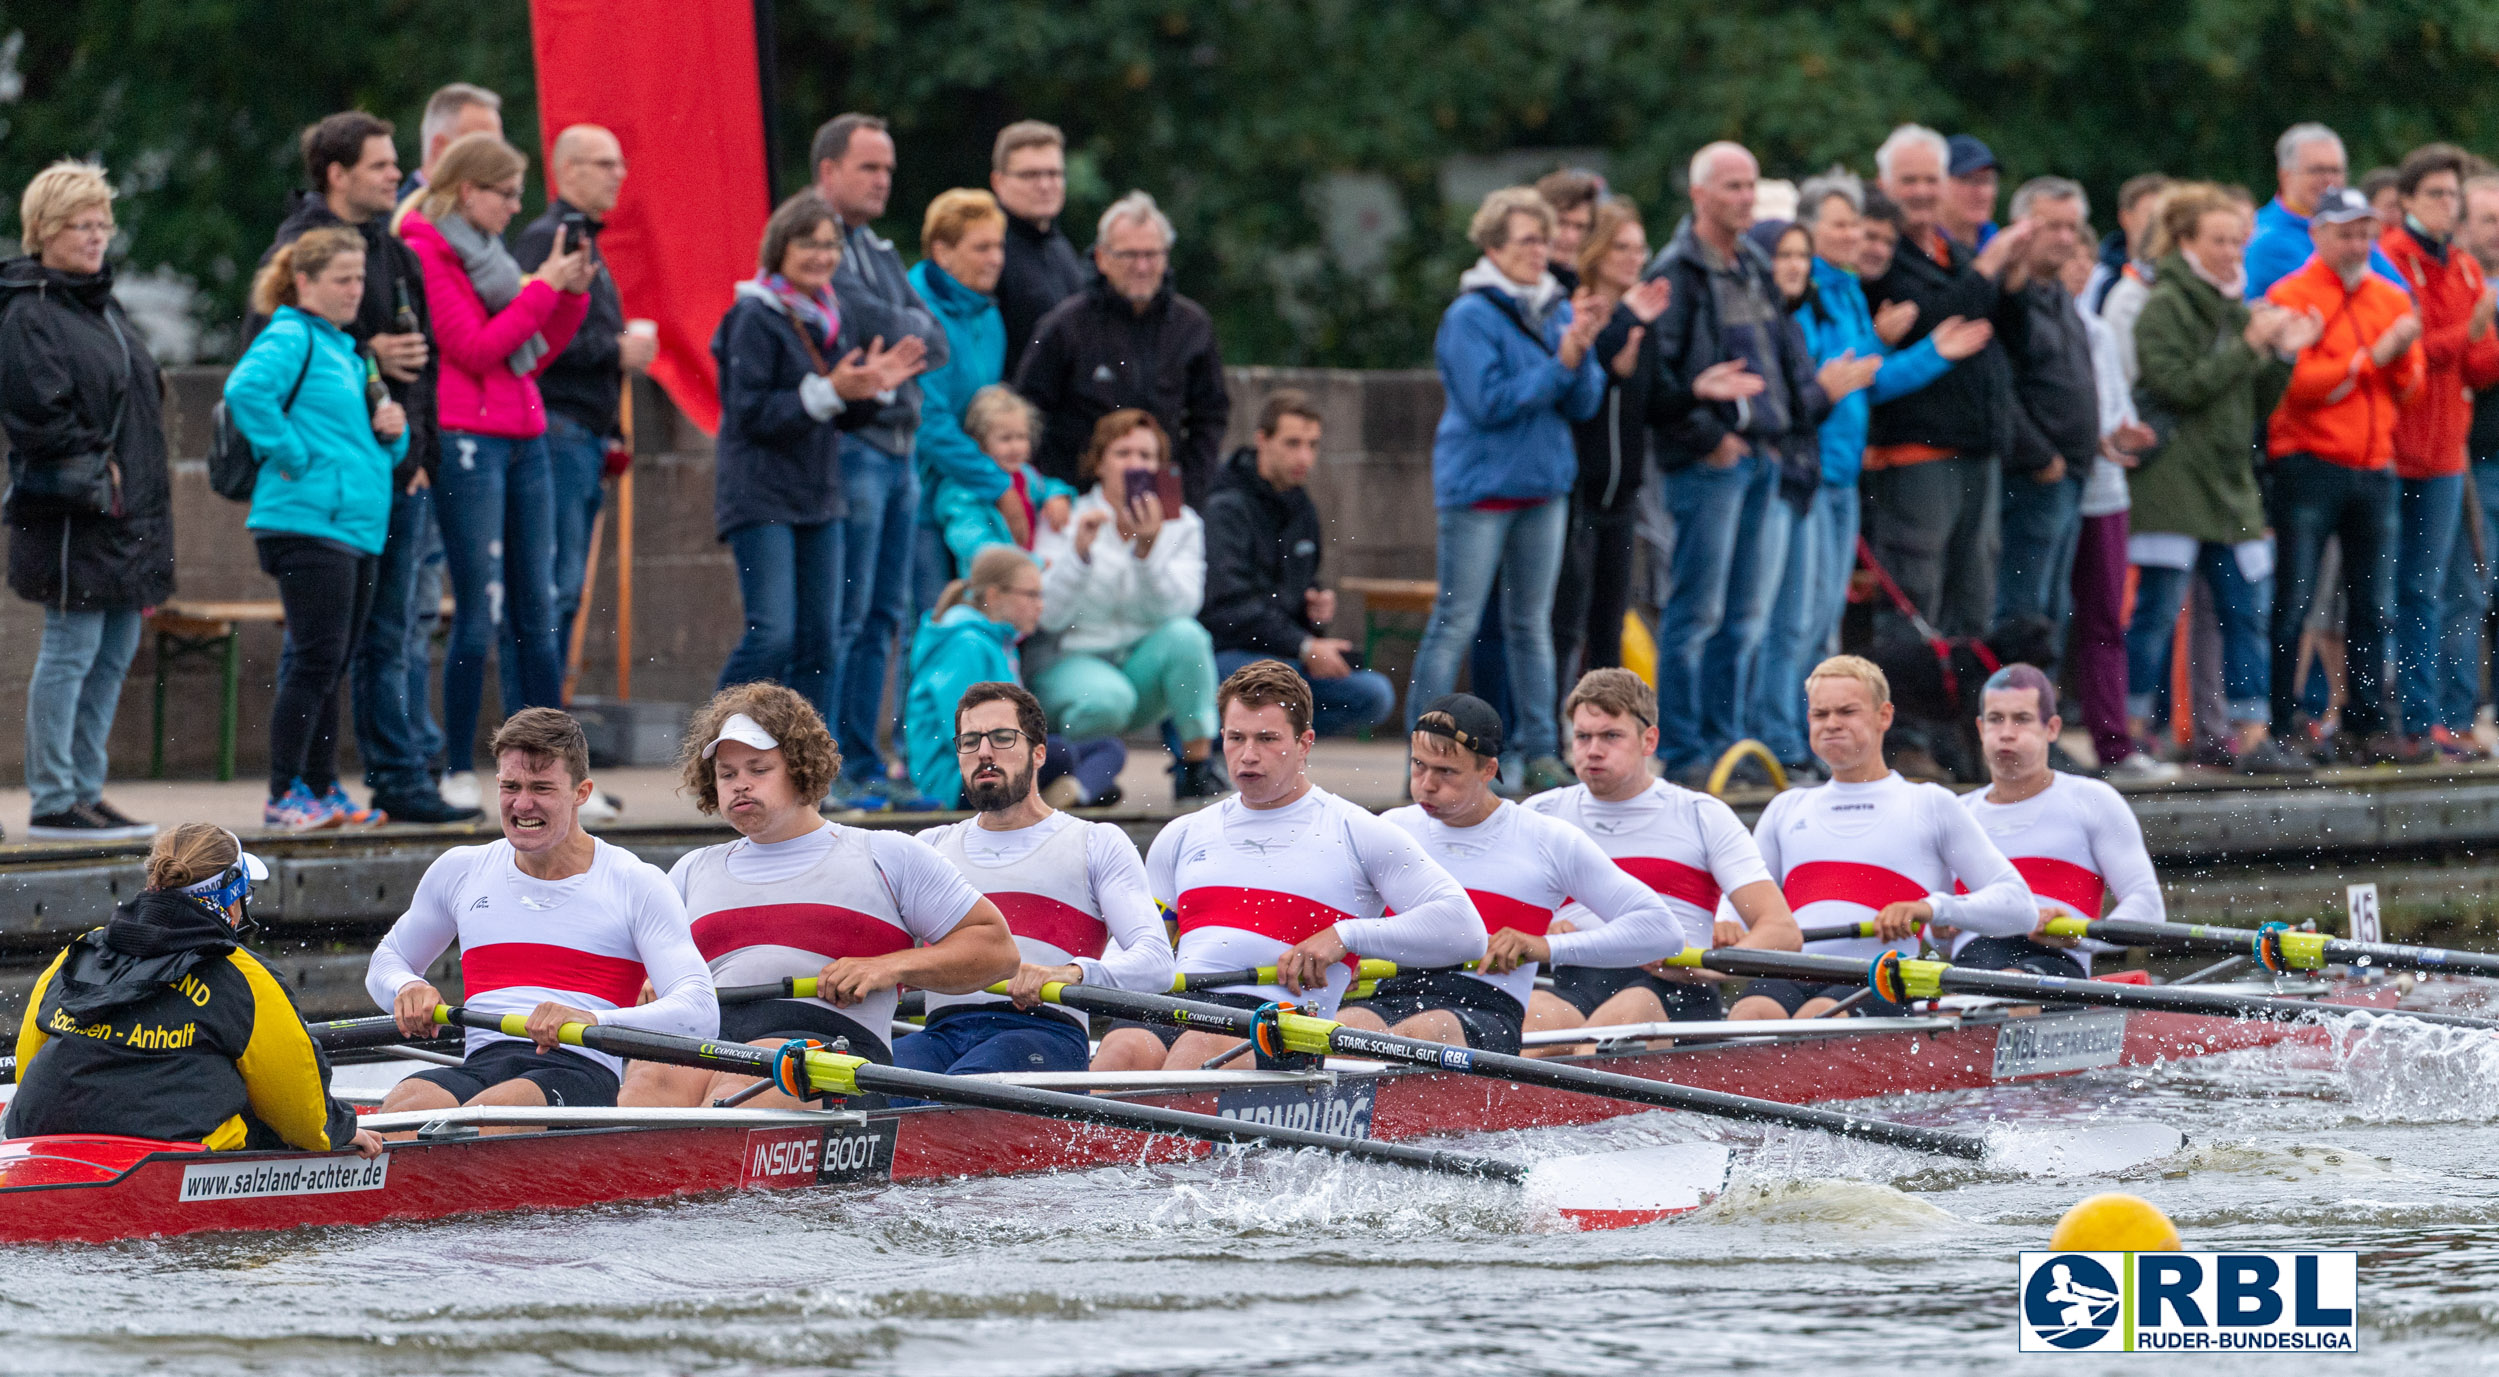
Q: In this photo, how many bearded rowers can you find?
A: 1